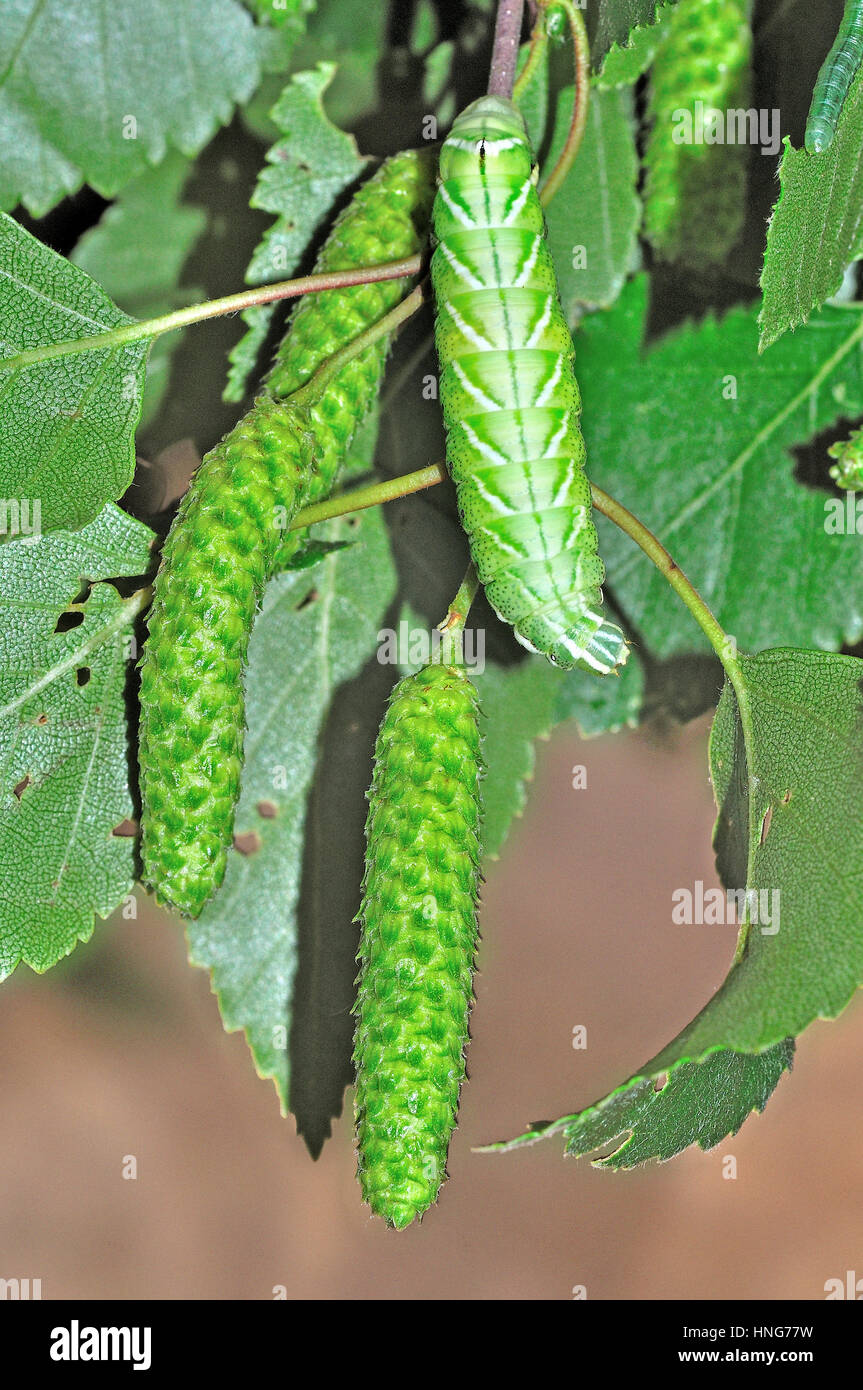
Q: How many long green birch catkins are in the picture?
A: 4